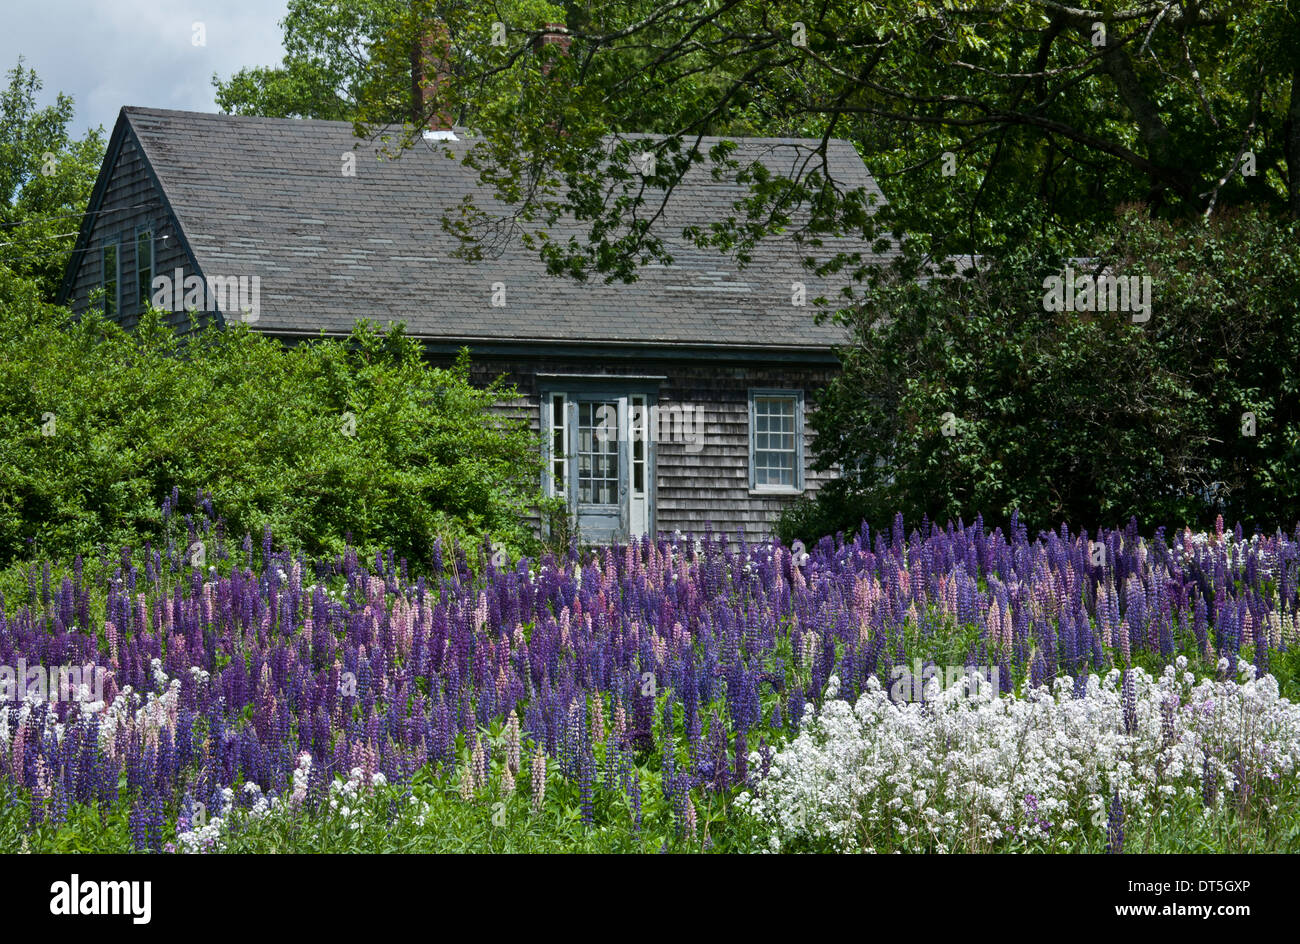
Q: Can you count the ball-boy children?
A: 0